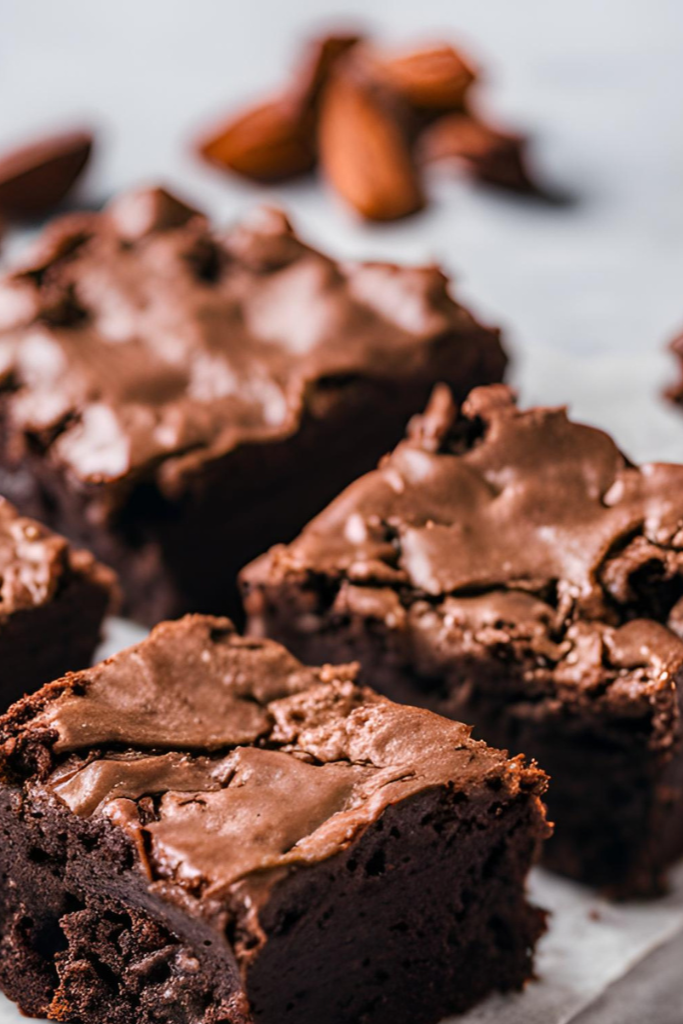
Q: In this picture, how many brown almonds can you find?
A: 6